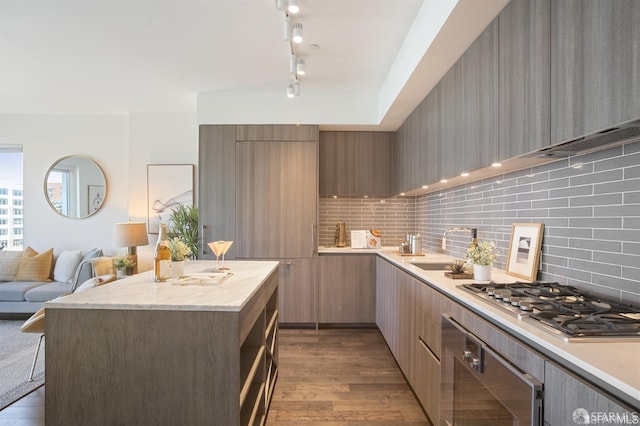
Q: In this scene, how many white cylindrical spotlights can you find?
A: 4